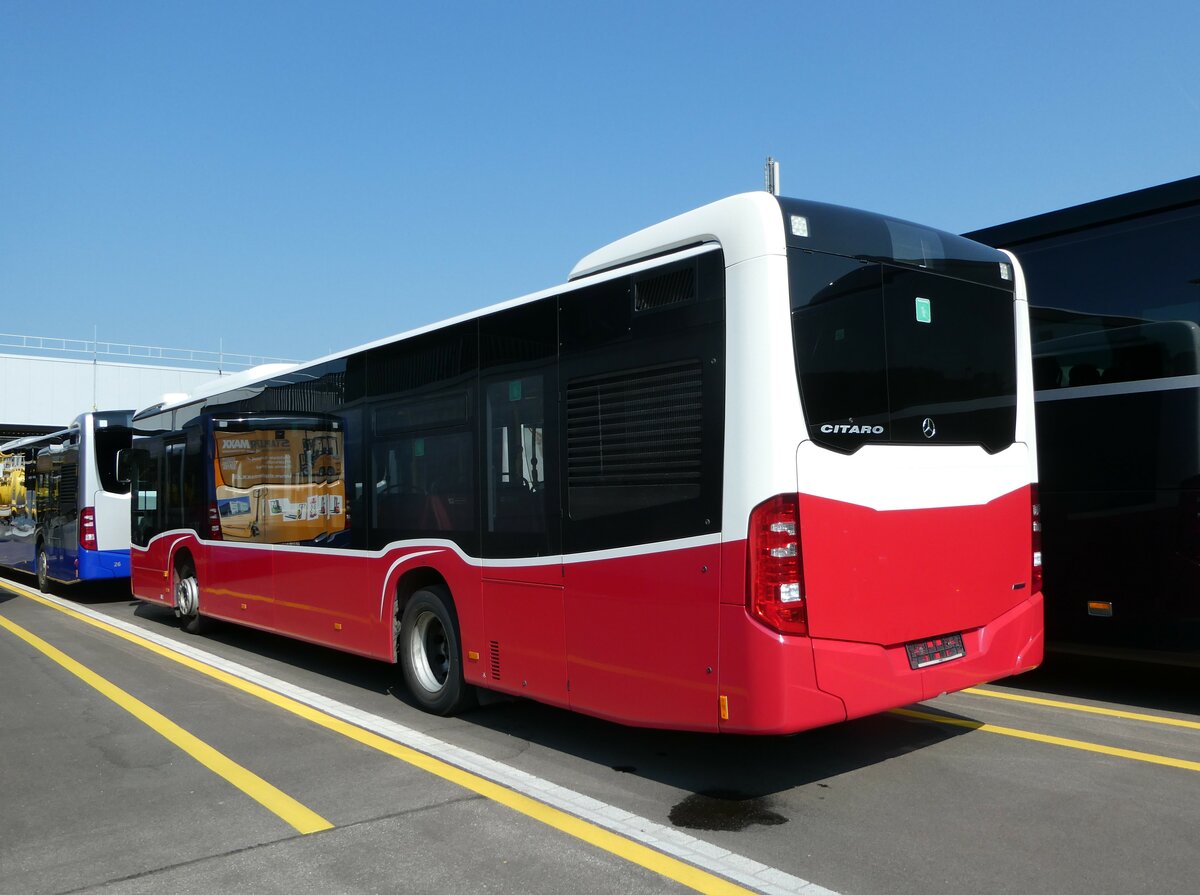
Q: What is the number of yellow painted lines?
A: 4